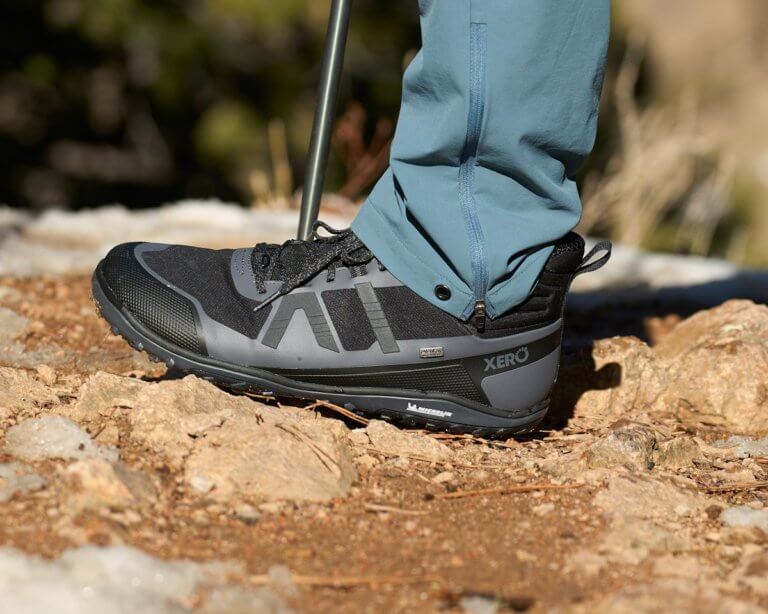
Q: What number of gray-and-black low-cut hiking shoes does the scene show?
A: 1